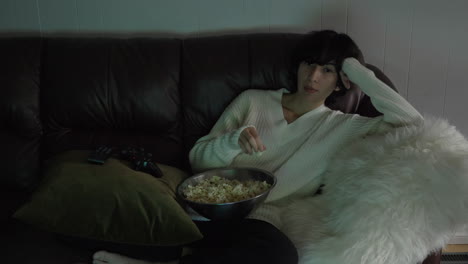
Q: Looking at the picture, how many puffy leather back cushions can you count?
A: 3